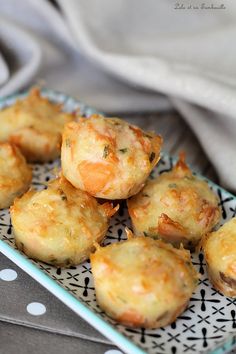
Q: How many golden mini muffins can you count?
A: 7